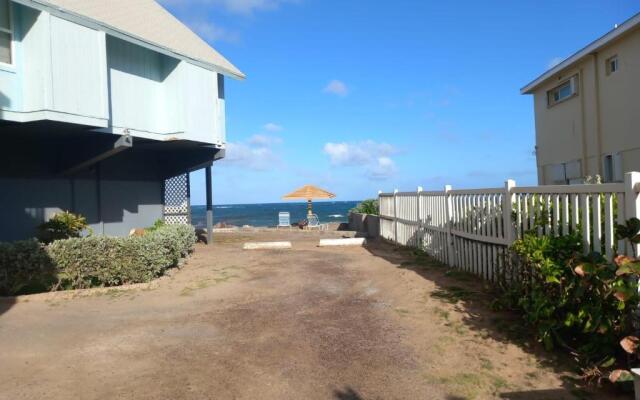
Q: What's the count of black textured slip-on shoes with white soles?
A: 0